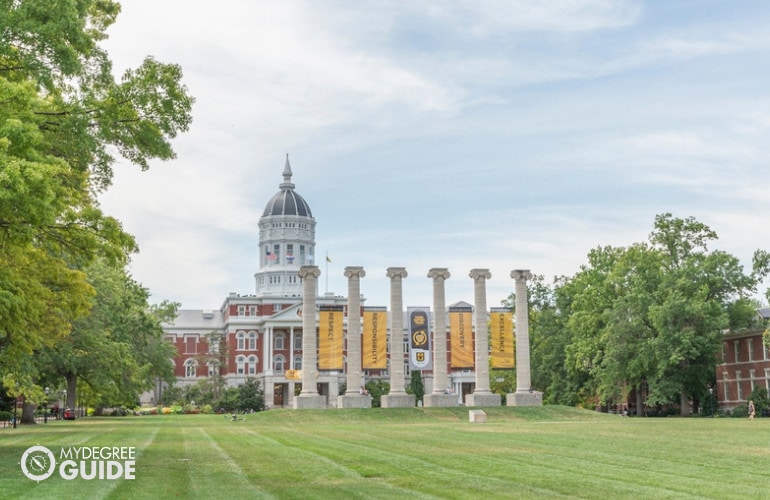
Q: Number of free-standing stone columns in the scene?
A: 6